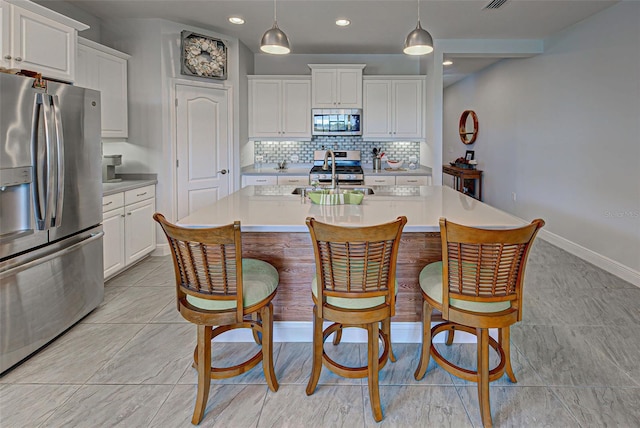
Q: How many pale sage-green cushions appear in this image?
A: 3